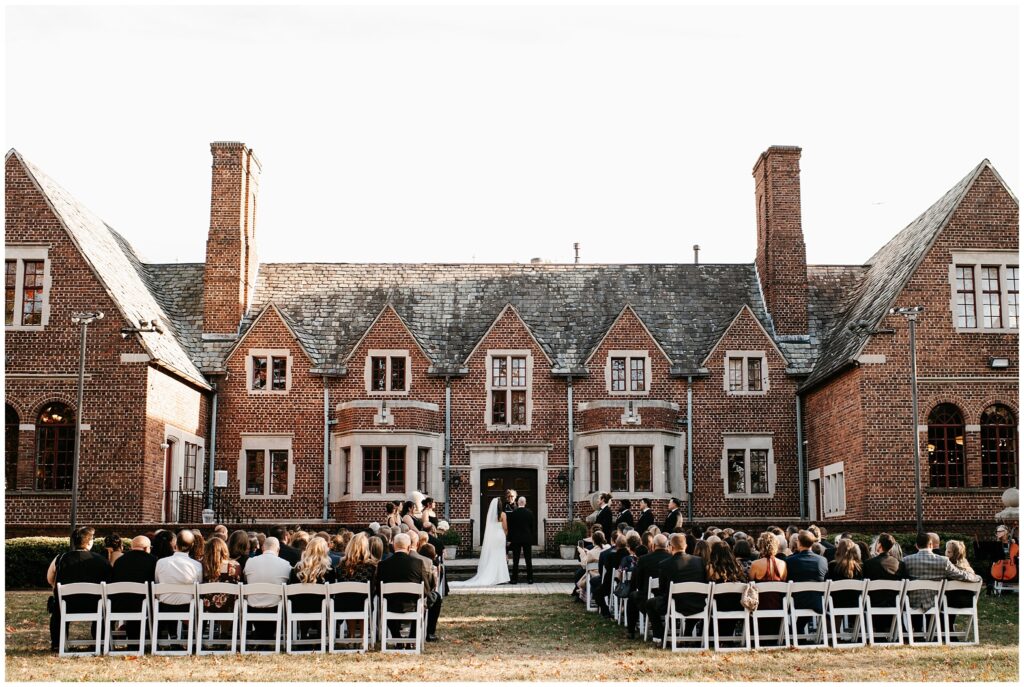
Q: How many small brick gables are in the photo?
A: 5